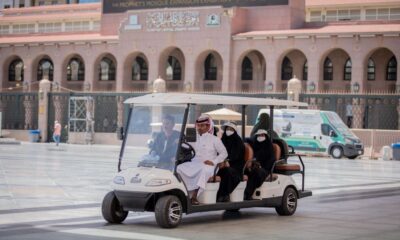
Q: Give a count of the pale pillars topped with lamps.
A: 3